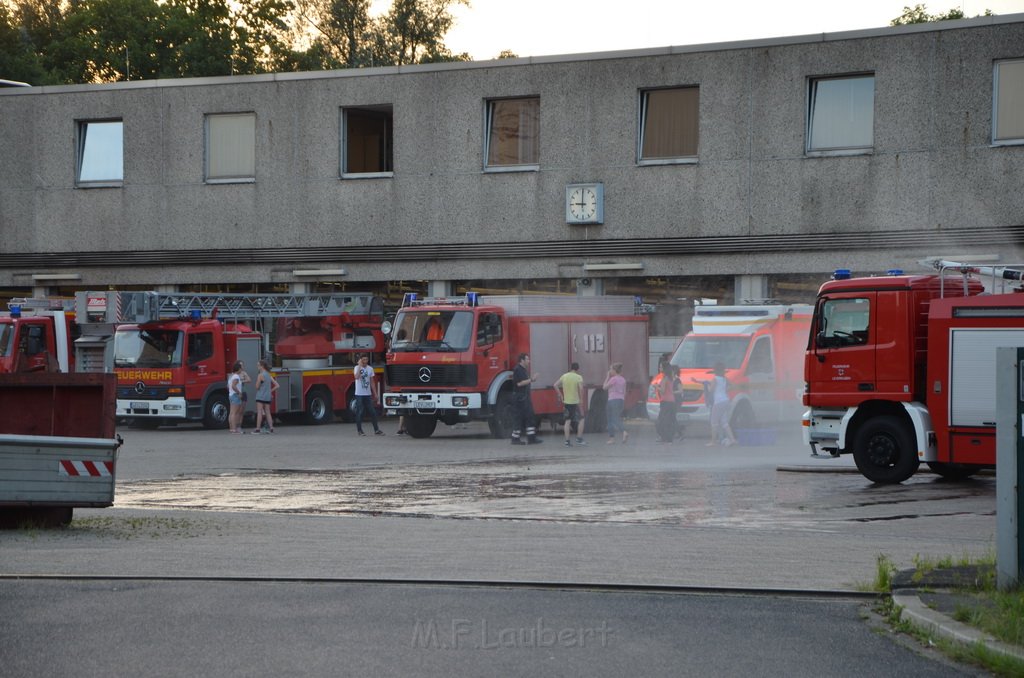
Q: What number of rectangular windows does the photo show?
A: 7